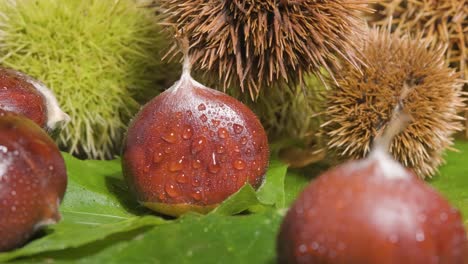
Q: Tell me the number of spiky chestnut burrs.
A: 5